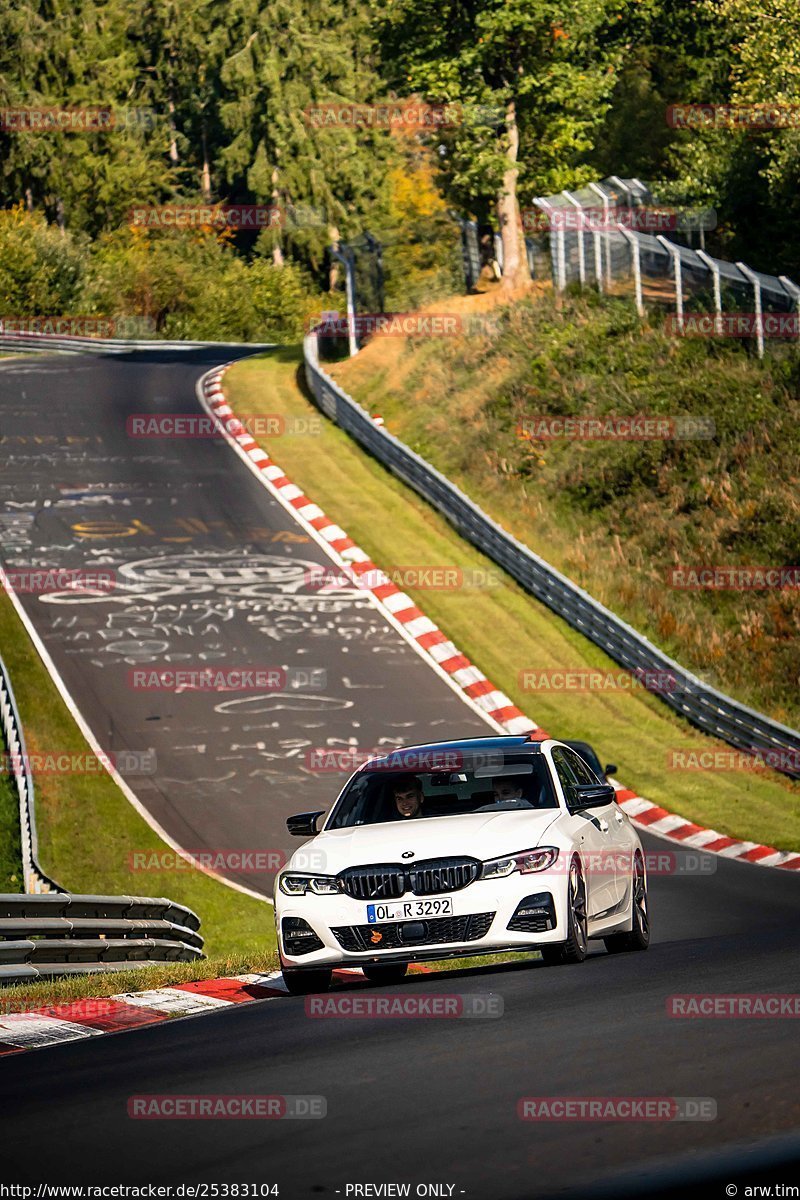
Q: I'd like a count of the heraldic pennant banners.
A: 0